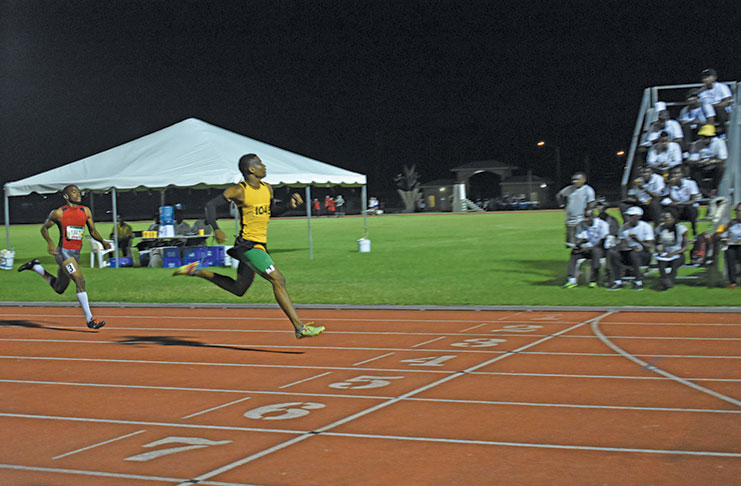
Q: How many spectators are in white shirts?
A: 12